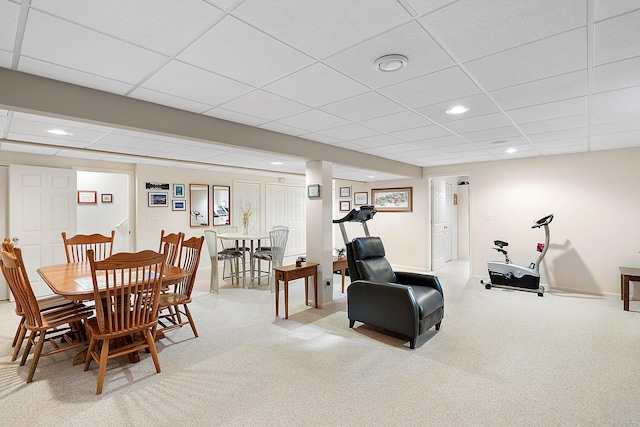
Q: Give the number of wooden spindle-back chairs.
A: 6